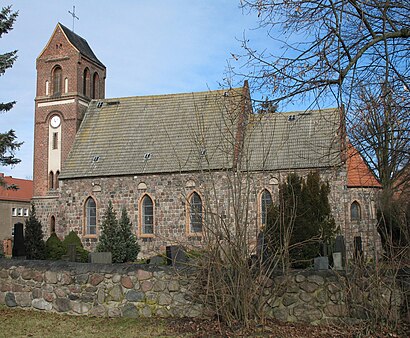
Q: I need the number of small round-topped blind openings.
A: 4